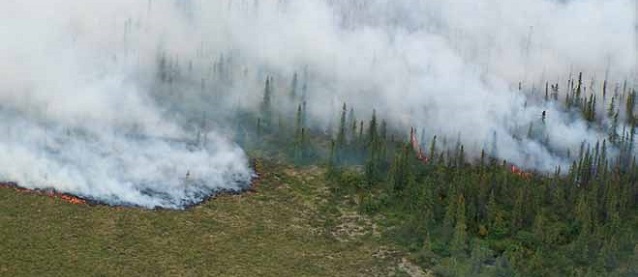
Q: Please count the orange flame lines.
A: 3